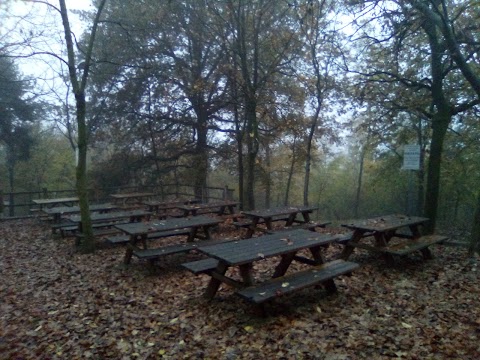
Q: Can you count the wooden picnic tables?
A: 10